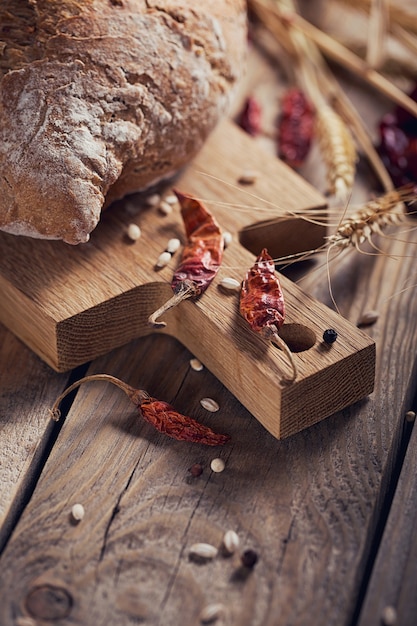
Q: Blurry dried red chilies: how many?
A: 2